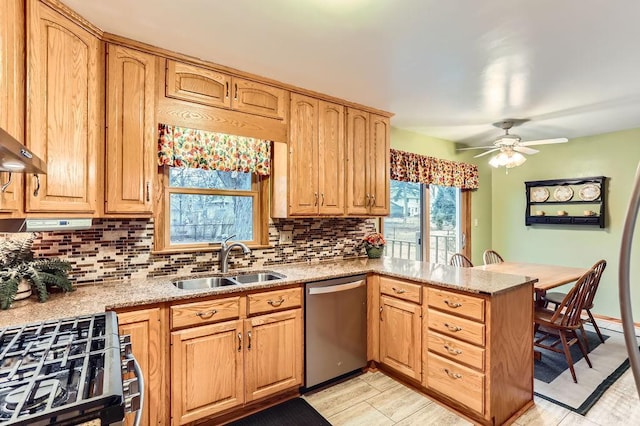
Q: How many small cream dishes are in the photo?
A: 3